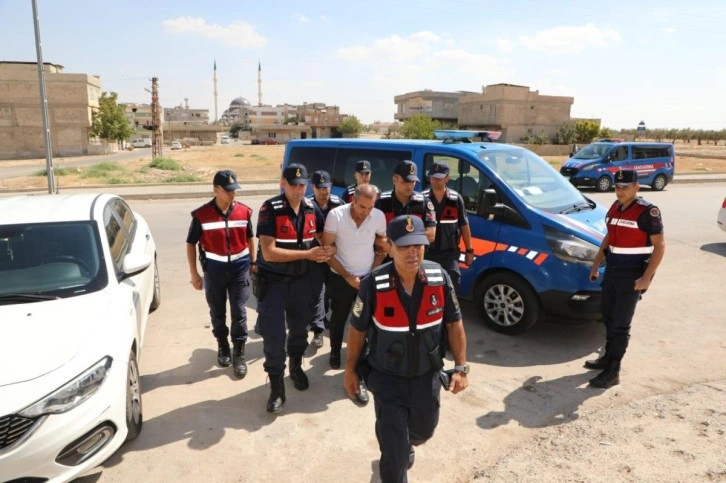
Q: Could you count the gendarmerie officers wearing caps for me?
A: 8